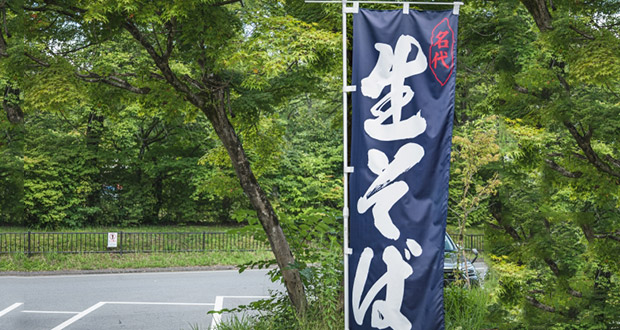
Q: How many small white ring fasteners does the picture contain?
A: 7